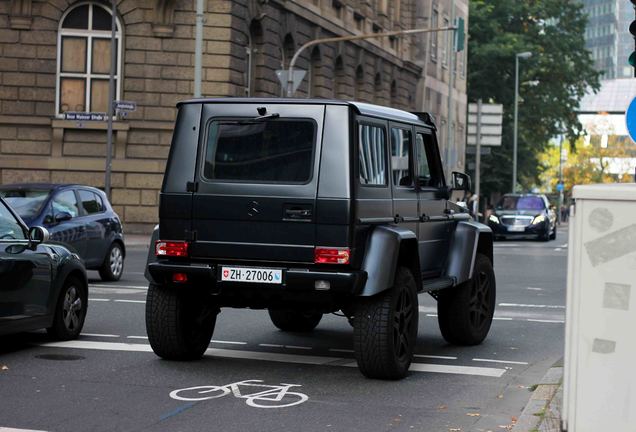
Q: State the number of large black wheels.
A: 4